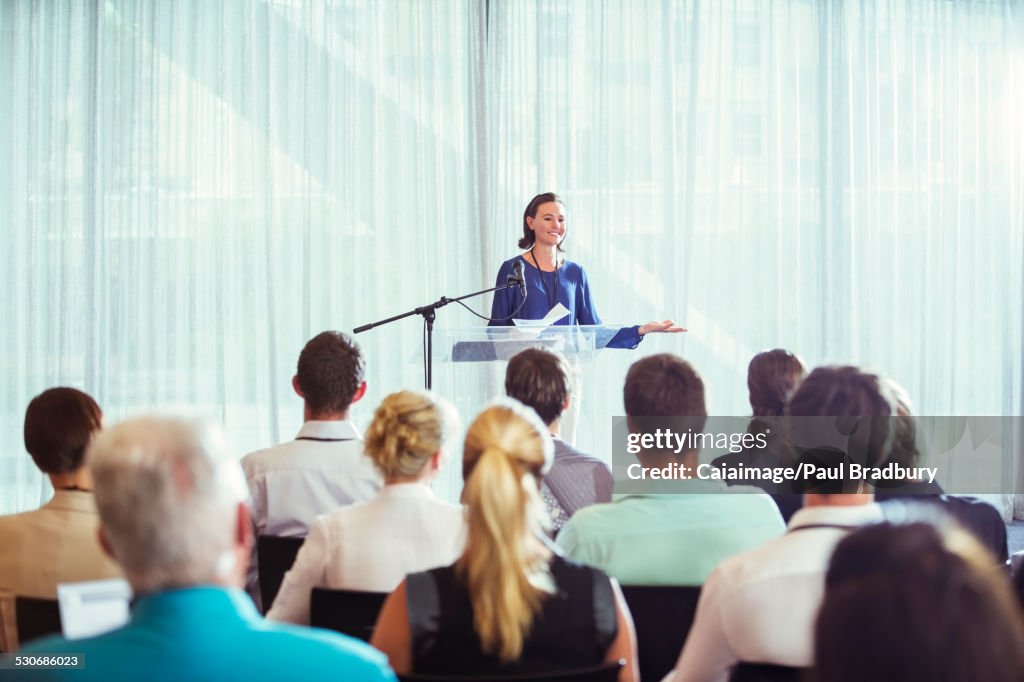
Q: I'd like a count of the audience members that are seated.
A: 11